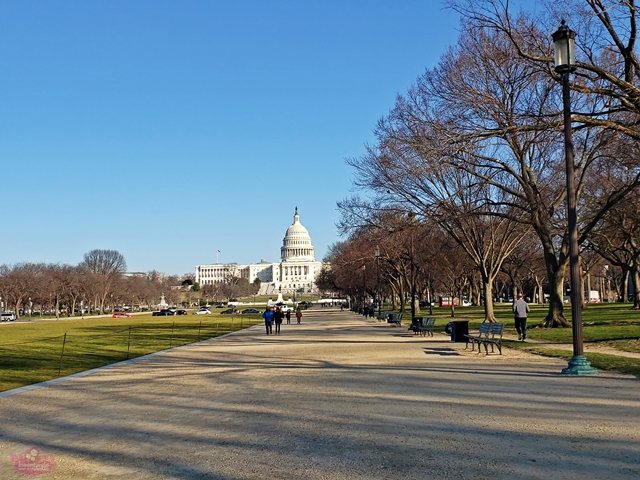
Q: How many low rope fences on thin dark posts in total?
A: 1